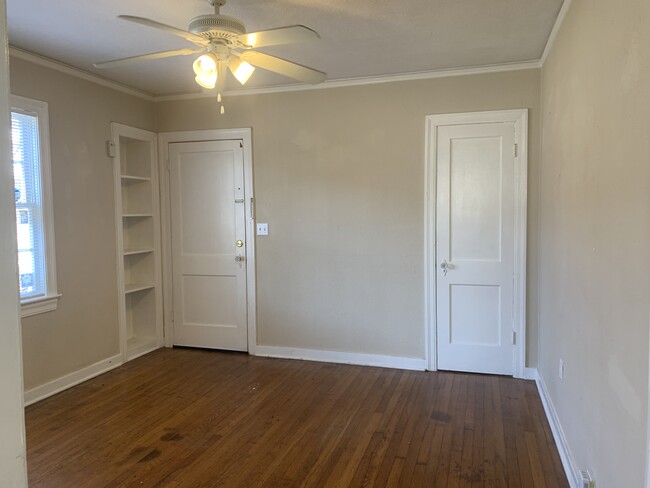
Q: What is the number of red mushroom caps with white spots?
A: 0